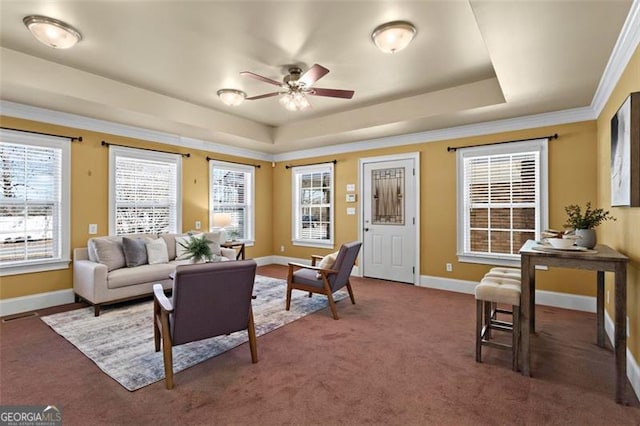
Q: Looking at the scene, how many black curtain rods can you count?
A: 5